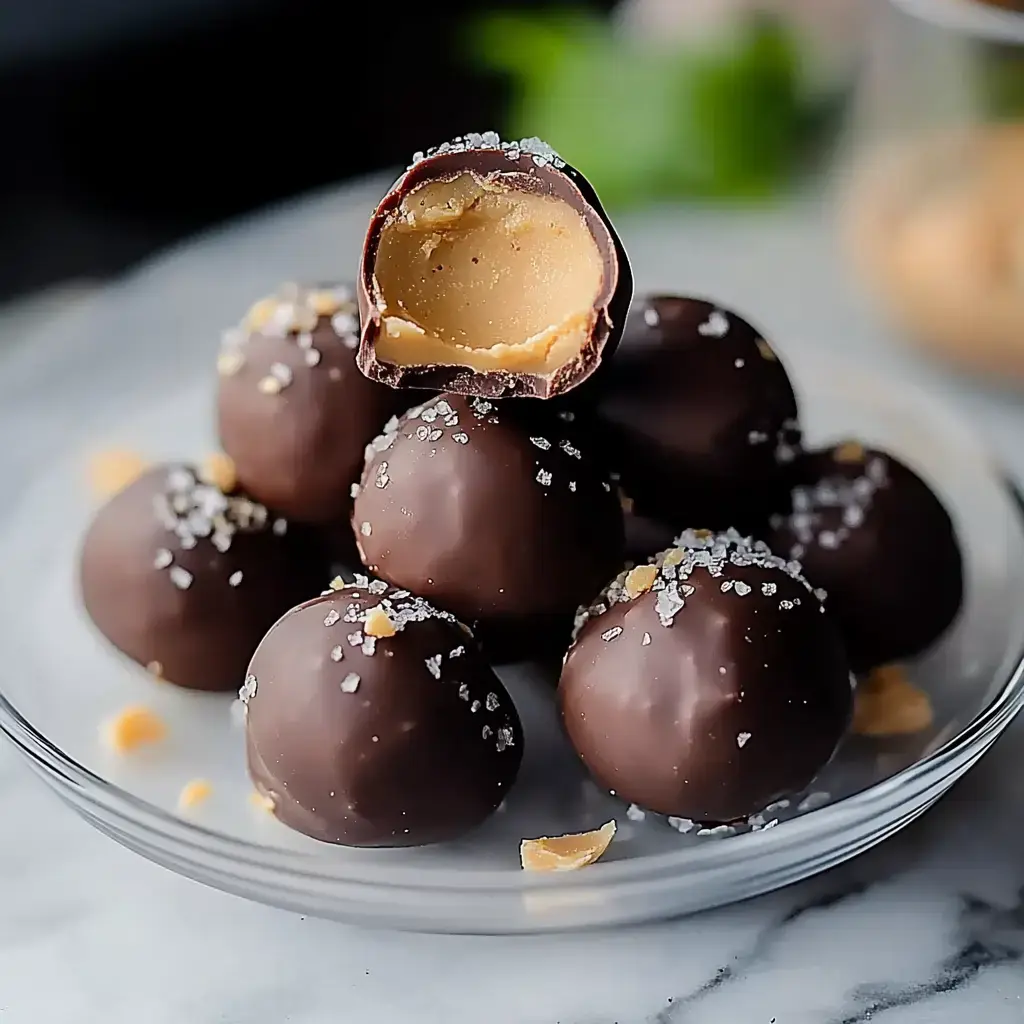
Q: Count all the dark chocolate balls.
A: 8